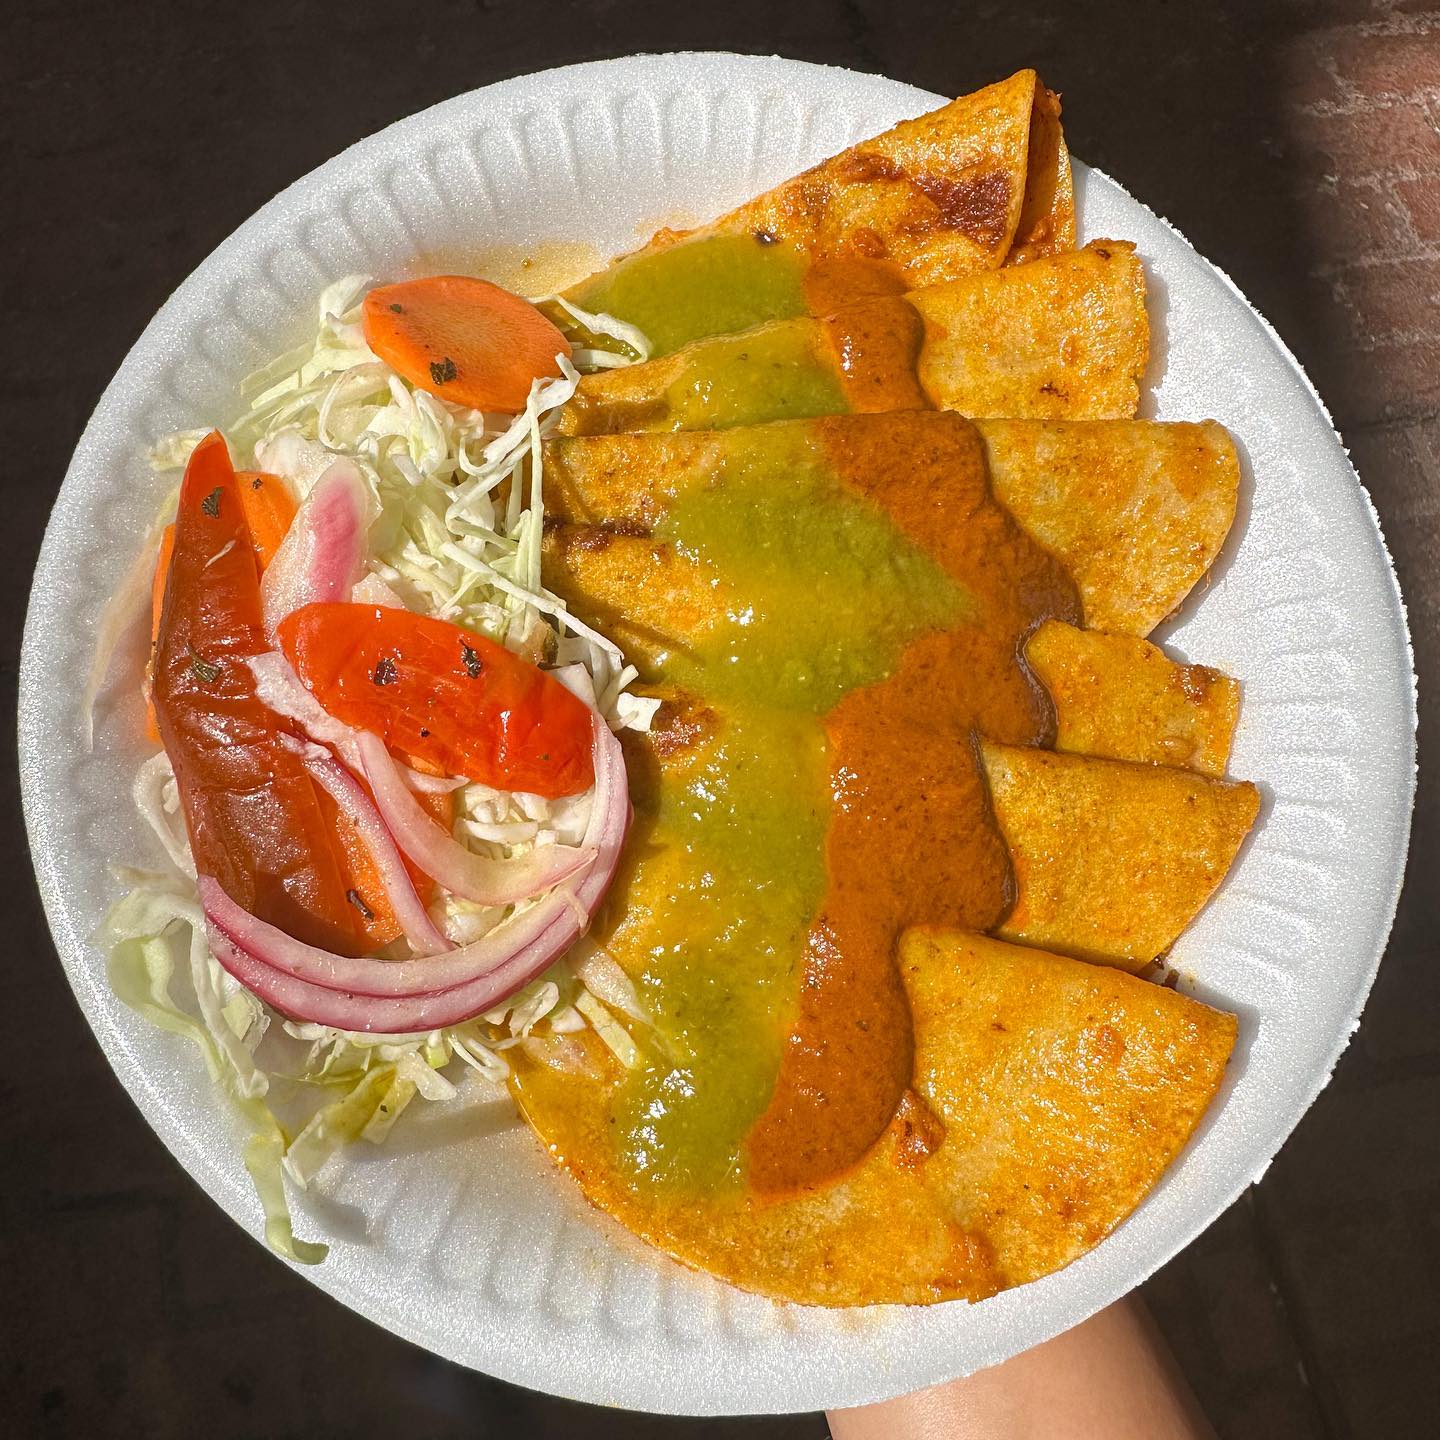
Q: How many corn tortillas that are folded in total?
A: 6